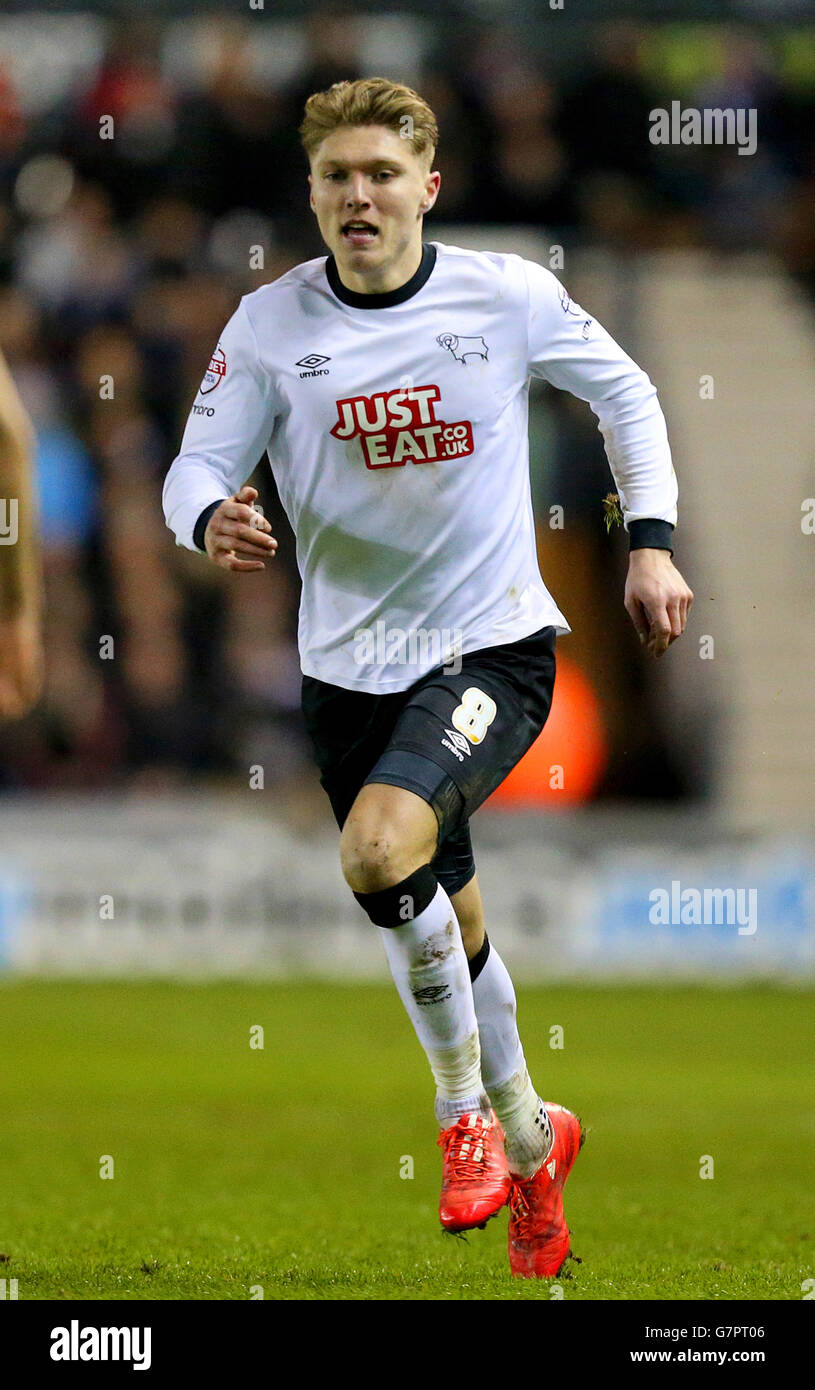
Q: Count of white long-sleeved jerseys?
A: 1